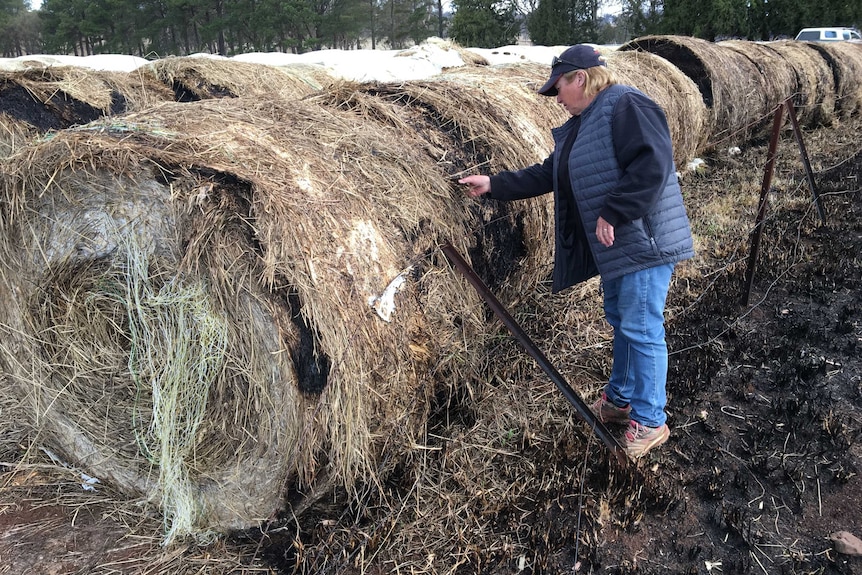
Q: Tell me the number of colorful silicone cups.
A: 0